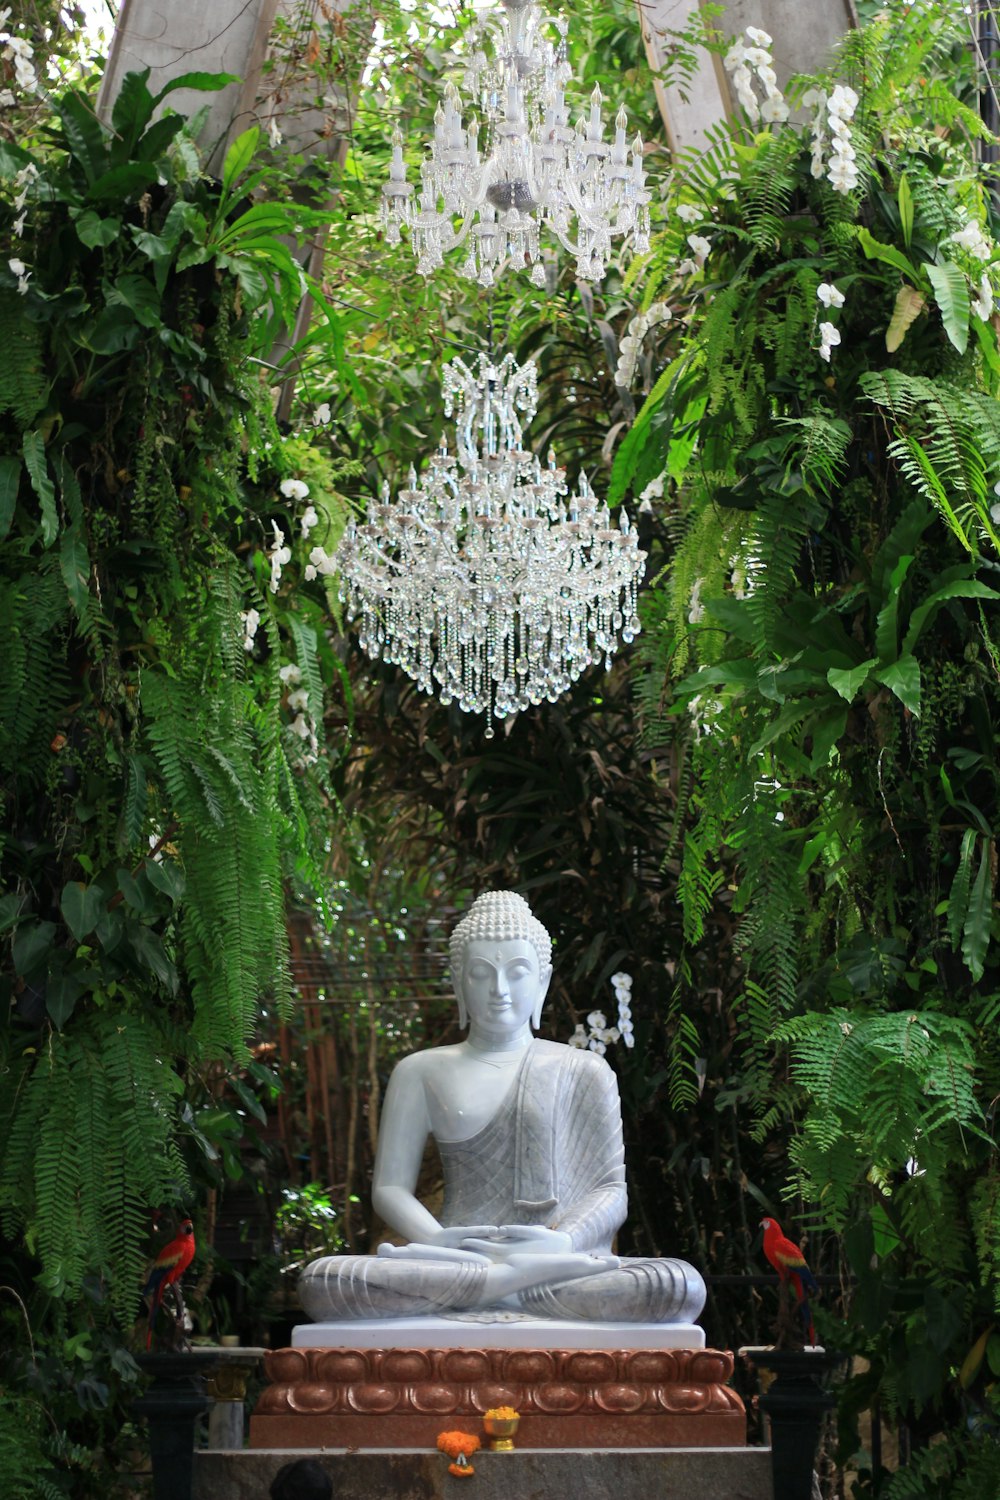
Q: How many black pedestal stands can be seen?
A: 2